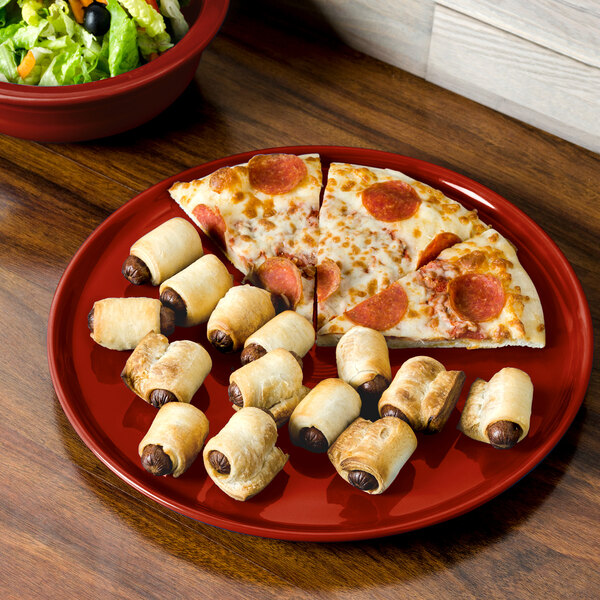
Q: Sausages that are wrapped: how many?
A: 14